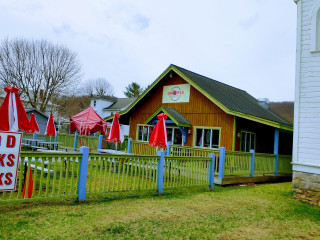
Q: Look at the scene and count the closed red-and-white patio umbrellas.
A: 5